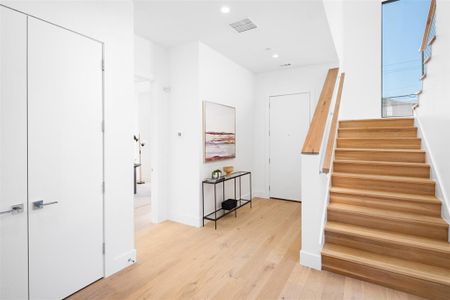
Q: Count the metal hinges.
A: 8